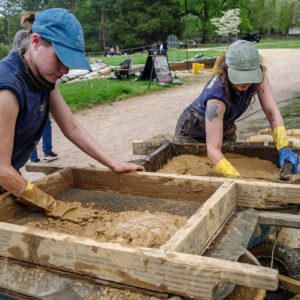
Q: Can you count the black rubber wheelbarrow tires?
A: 1